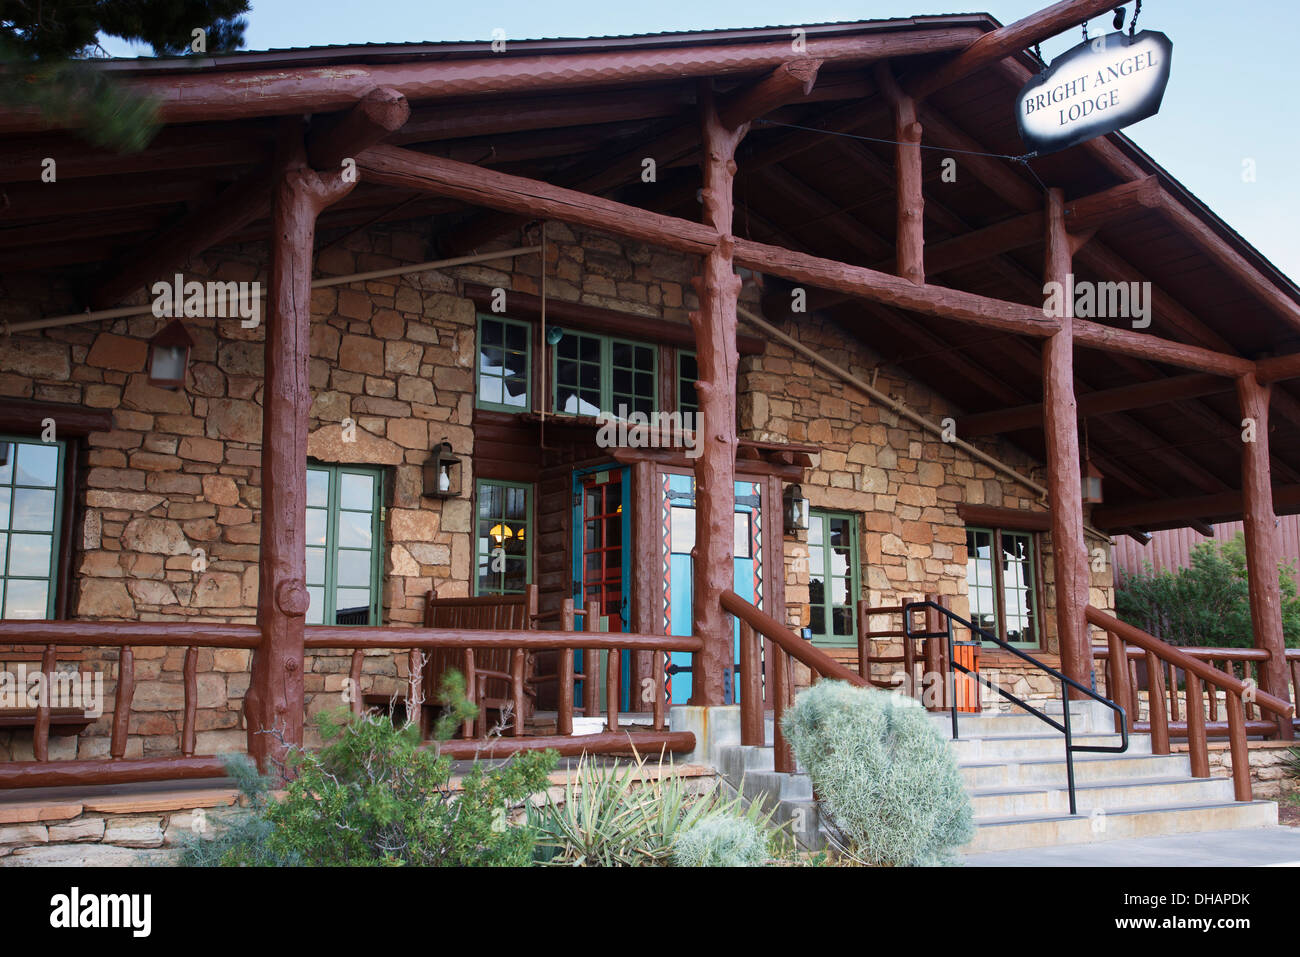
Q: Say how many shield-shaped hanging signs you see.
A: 1